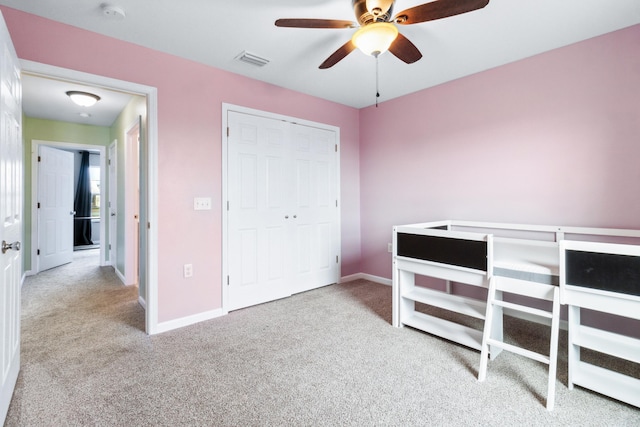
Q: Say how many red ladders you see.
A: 0